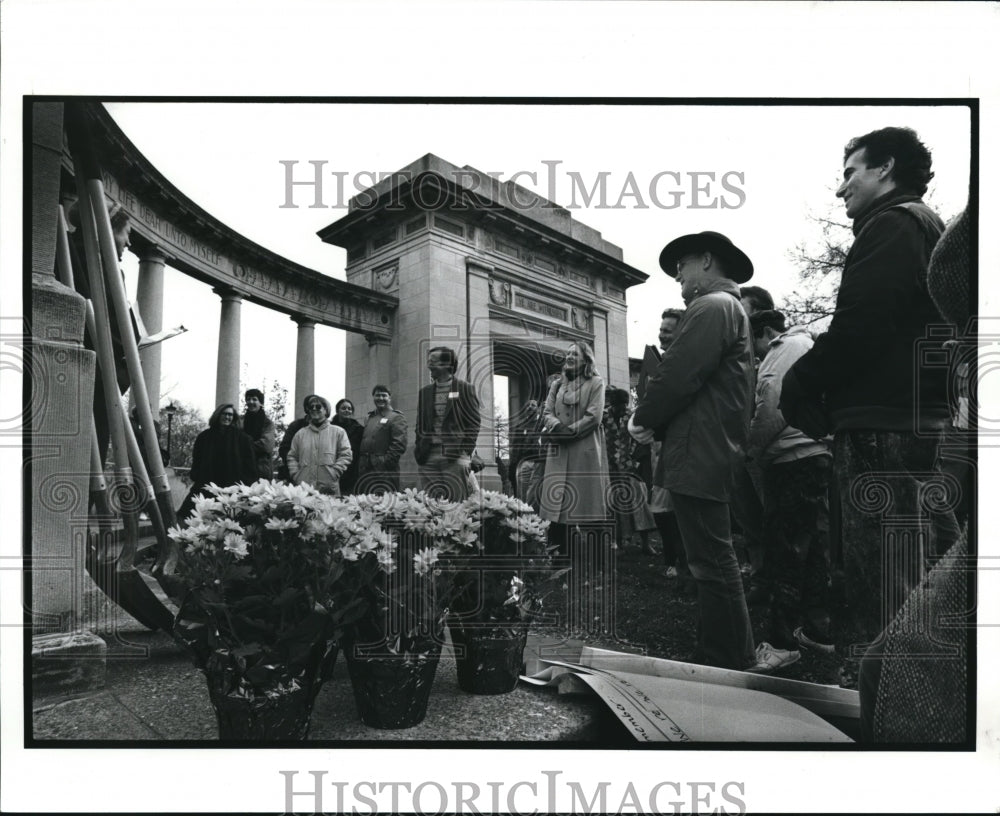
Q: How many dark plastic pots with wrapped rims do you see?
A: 3